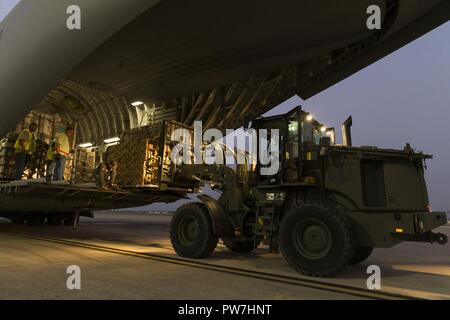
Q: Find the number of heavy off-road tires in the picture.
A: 4